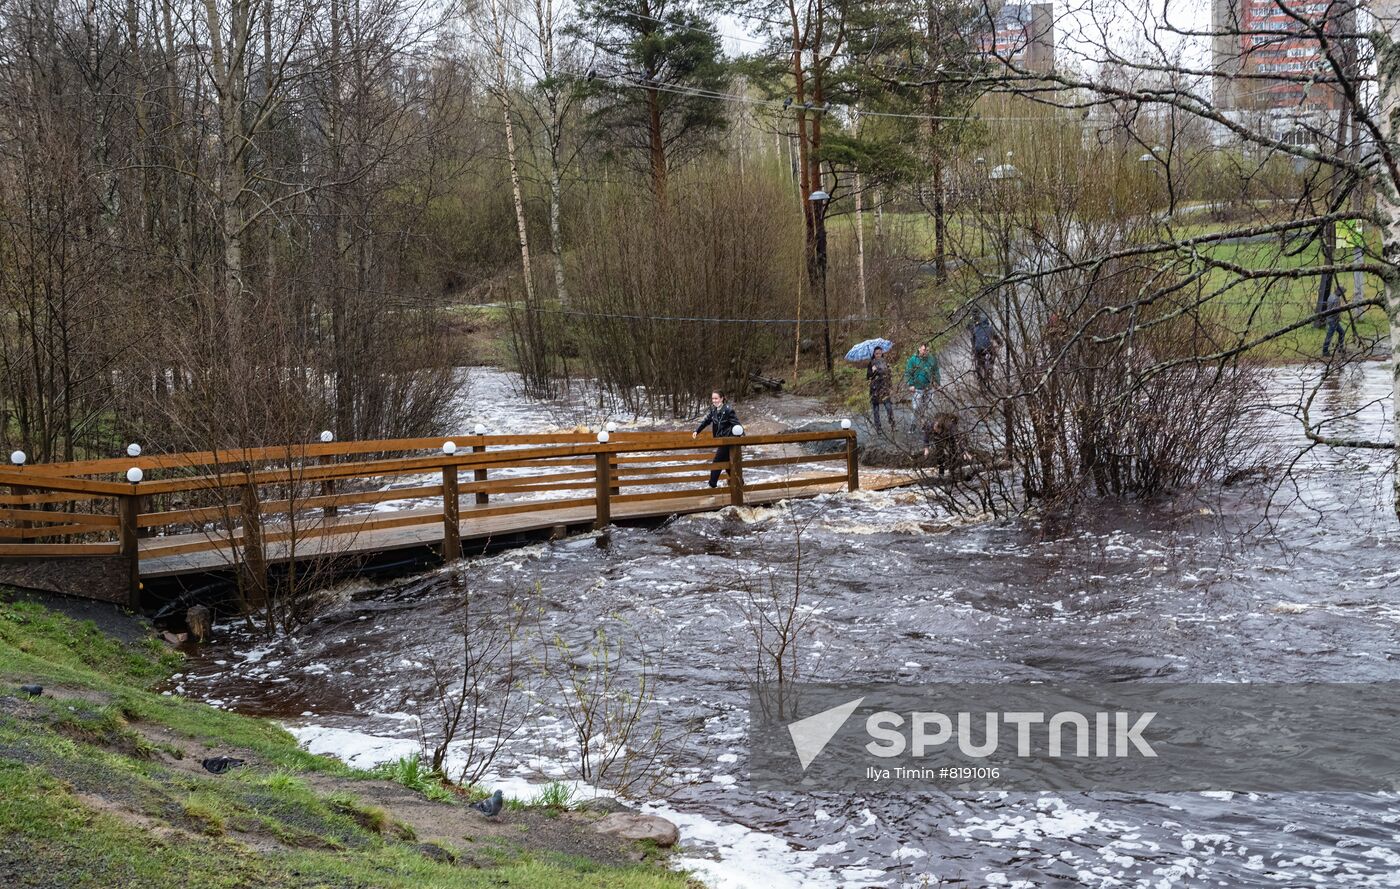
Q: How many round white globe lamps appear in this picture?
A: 10